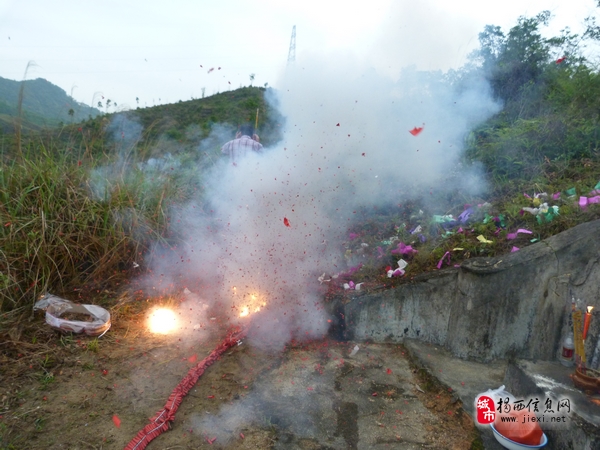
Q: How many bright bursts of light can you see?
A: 2